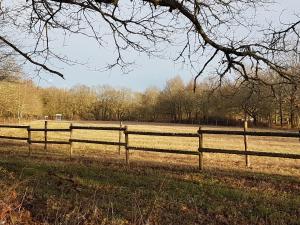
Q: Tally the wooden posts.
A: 7